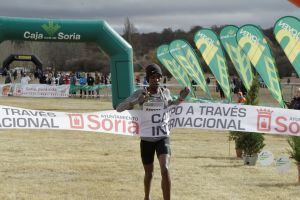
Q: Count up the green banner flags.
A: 6